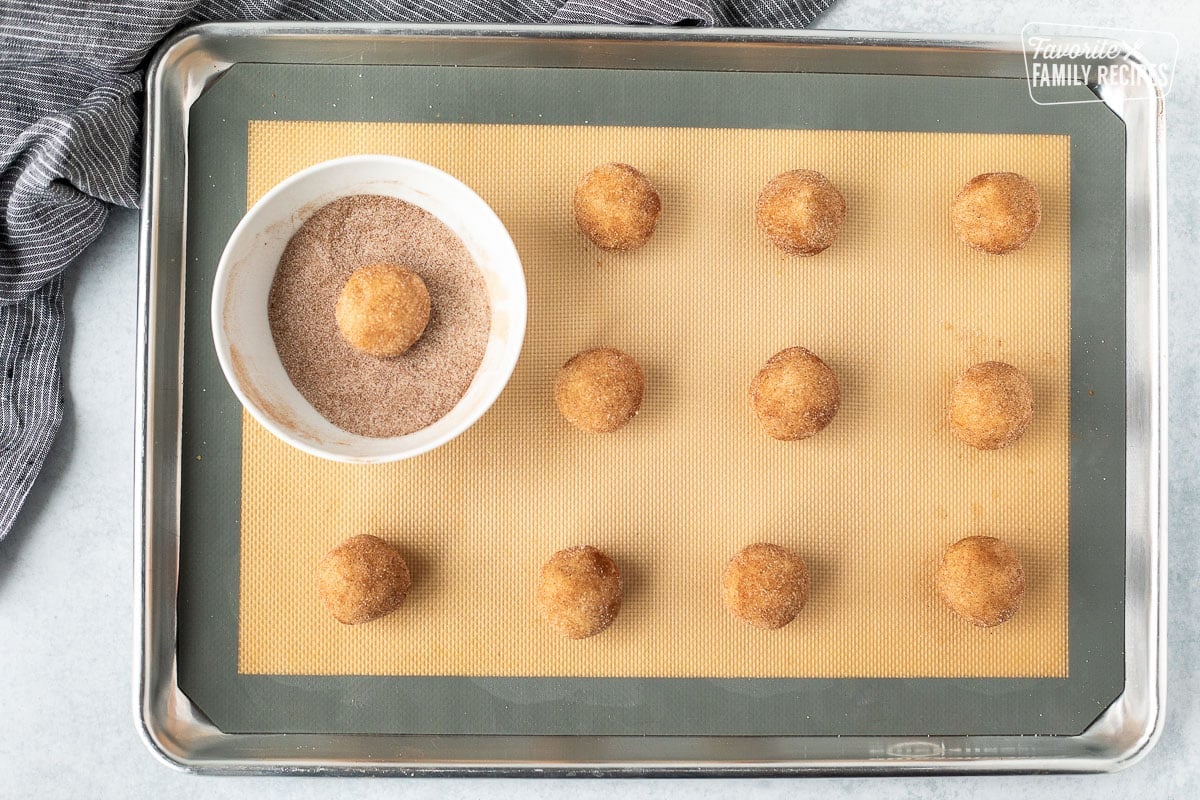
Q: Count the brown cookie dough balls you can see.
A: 11